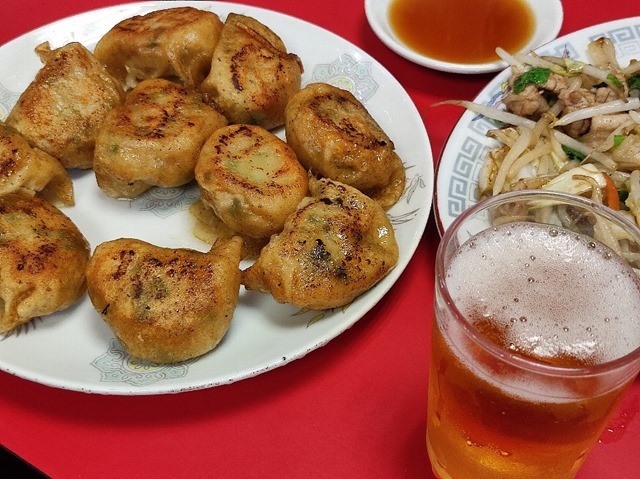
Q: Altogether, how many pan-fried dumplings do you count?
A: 10